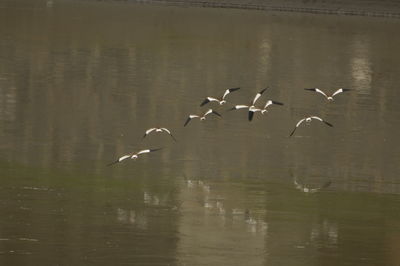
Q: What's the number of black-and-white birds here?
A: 8